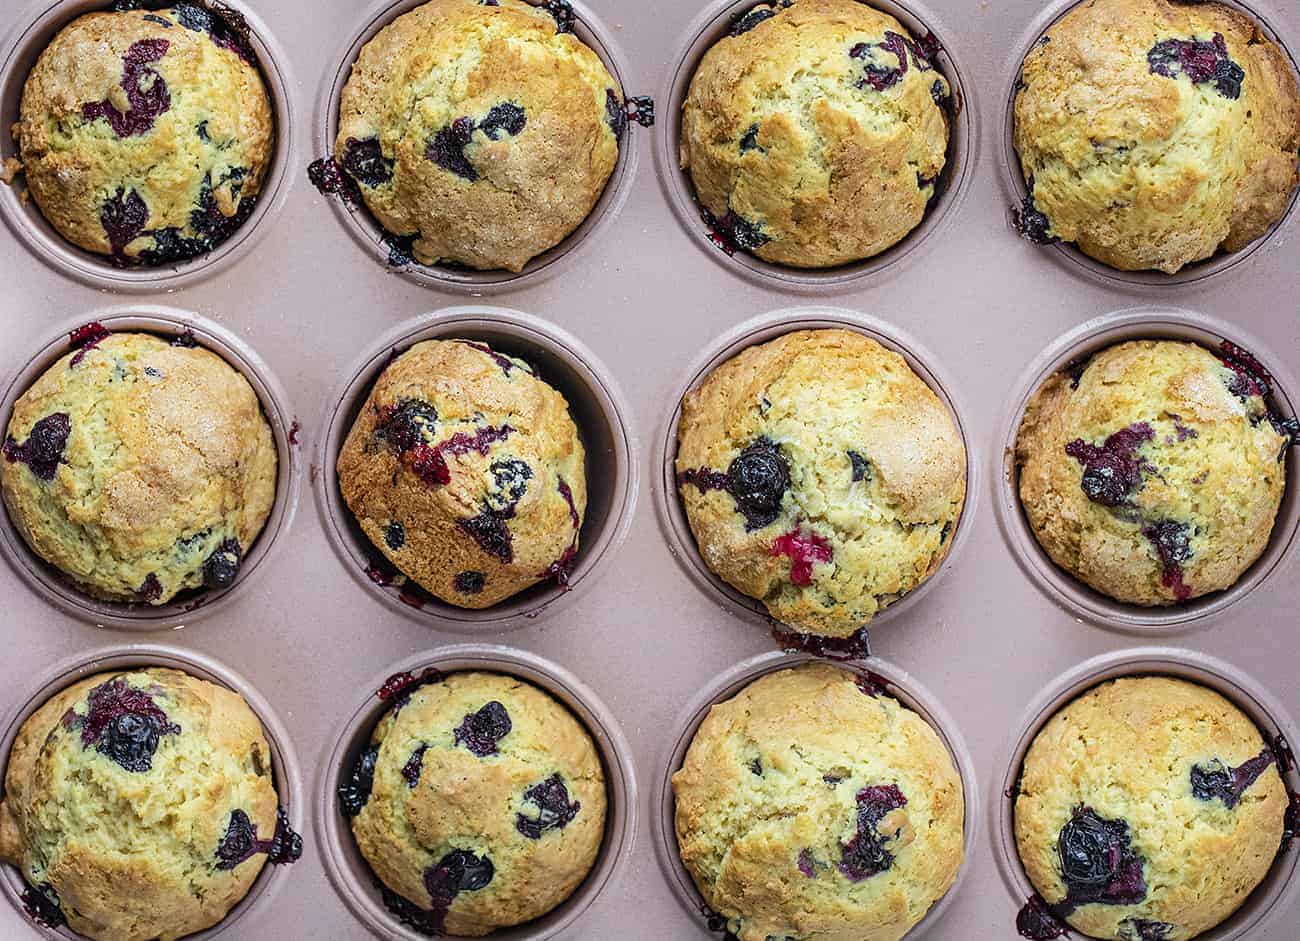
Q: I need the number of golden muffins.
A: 12